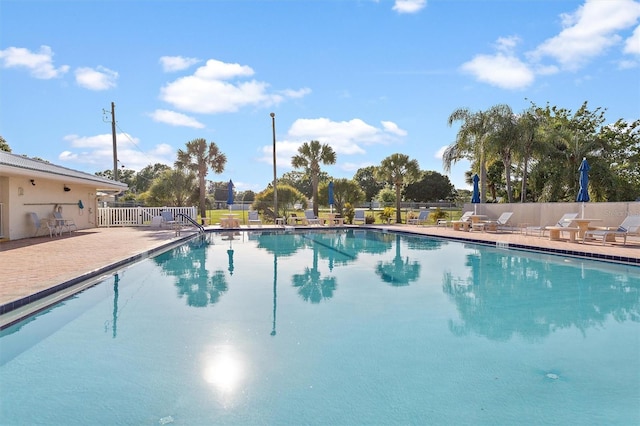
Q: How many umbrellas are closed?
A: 4